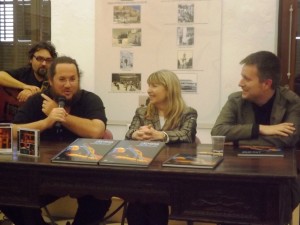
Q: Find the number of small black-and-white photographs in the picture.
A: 8